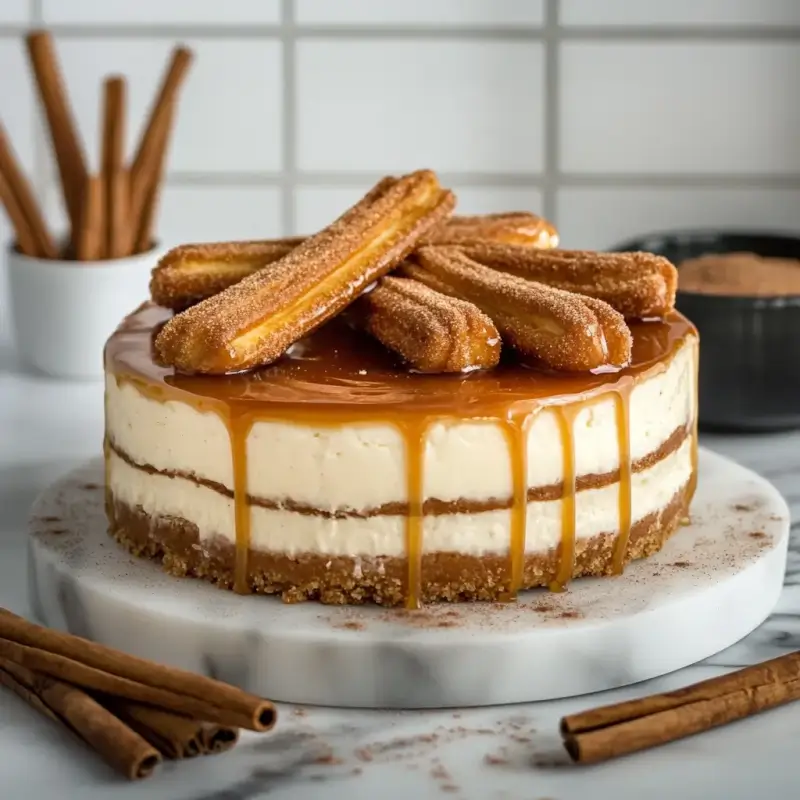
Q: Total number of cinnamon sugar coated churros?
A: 6